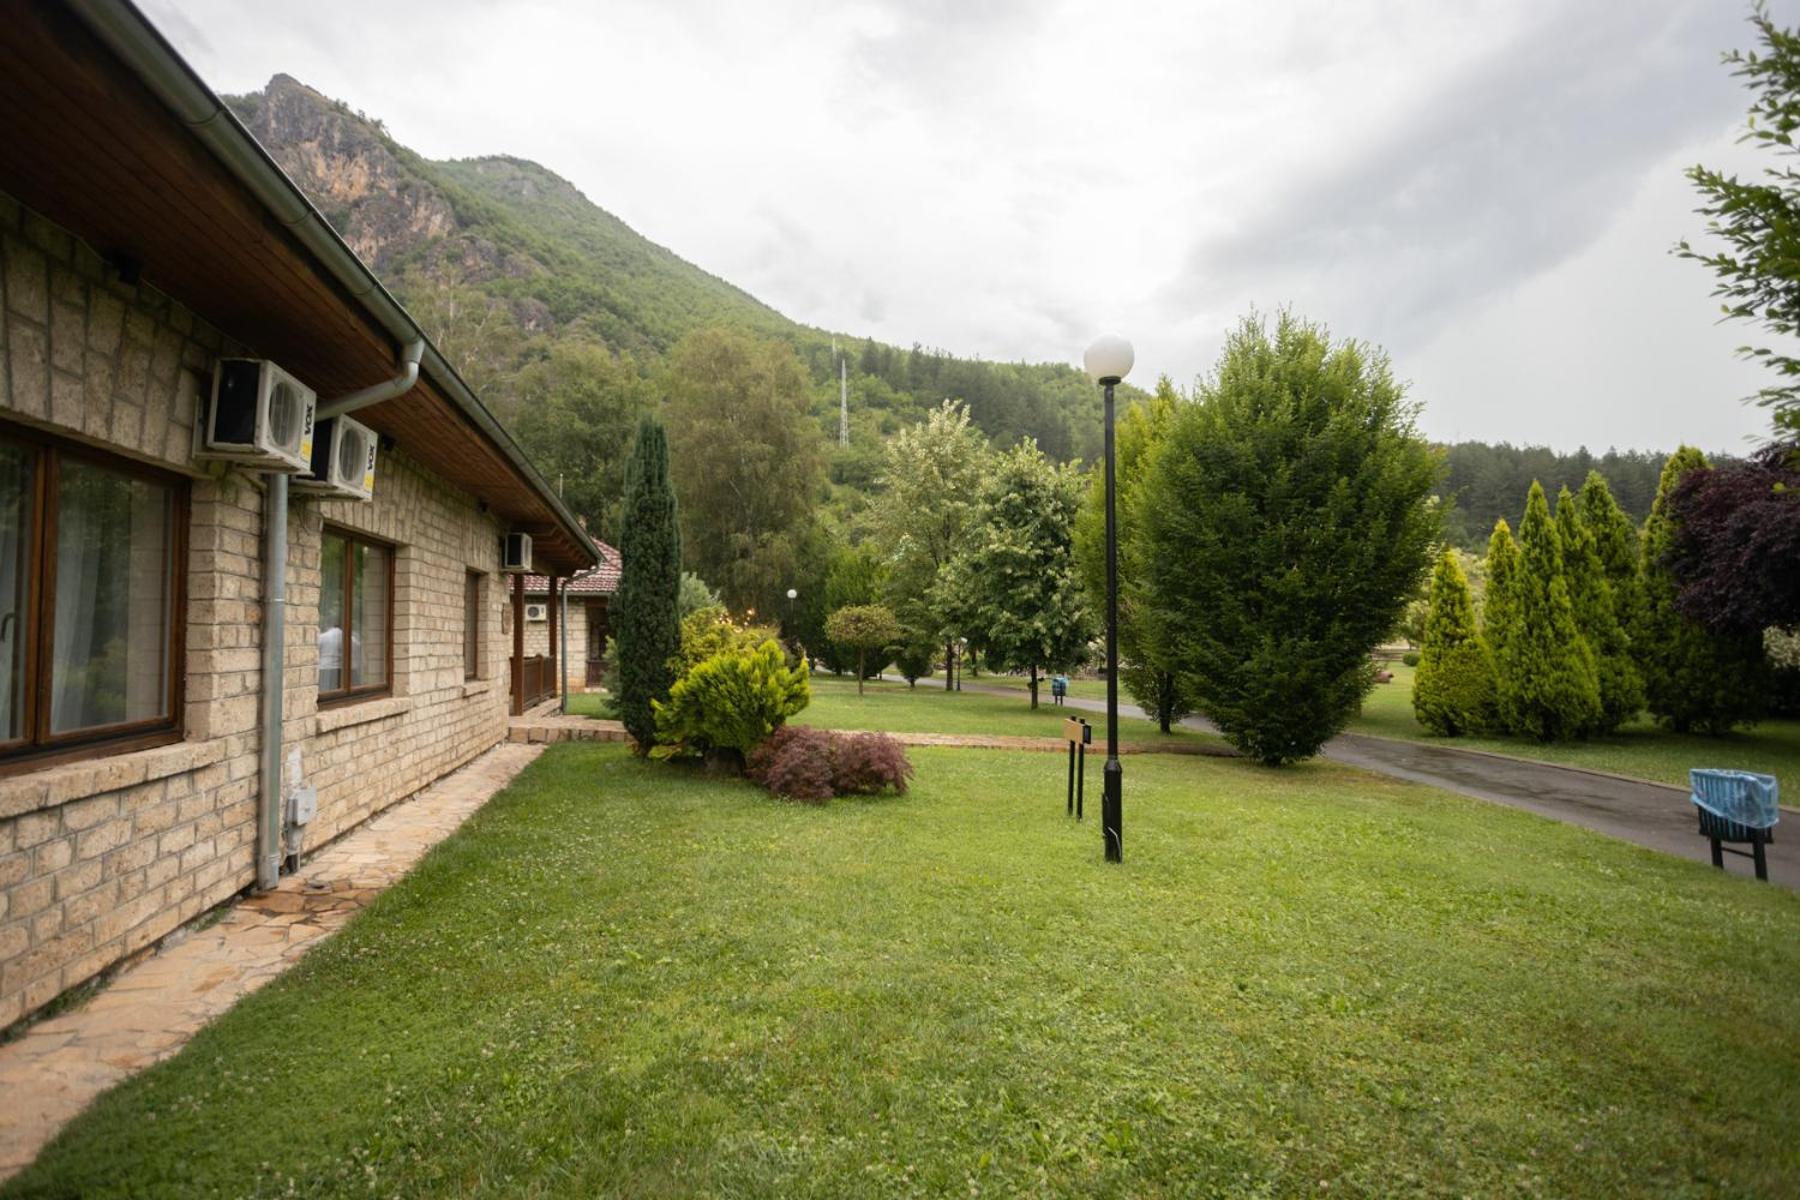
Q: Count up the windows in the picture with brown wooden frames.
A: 3